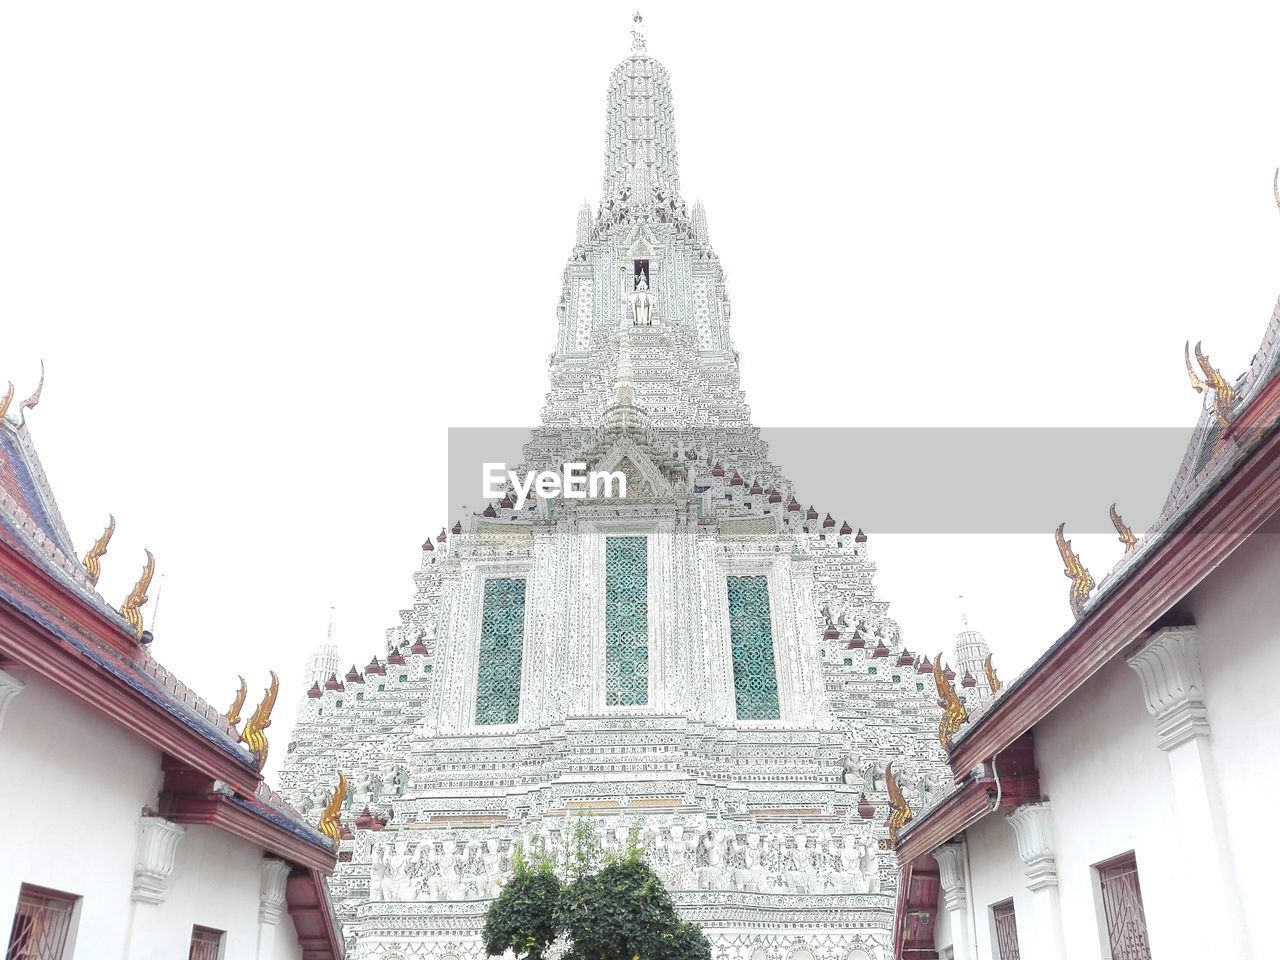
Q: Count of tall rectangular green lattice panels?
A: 3